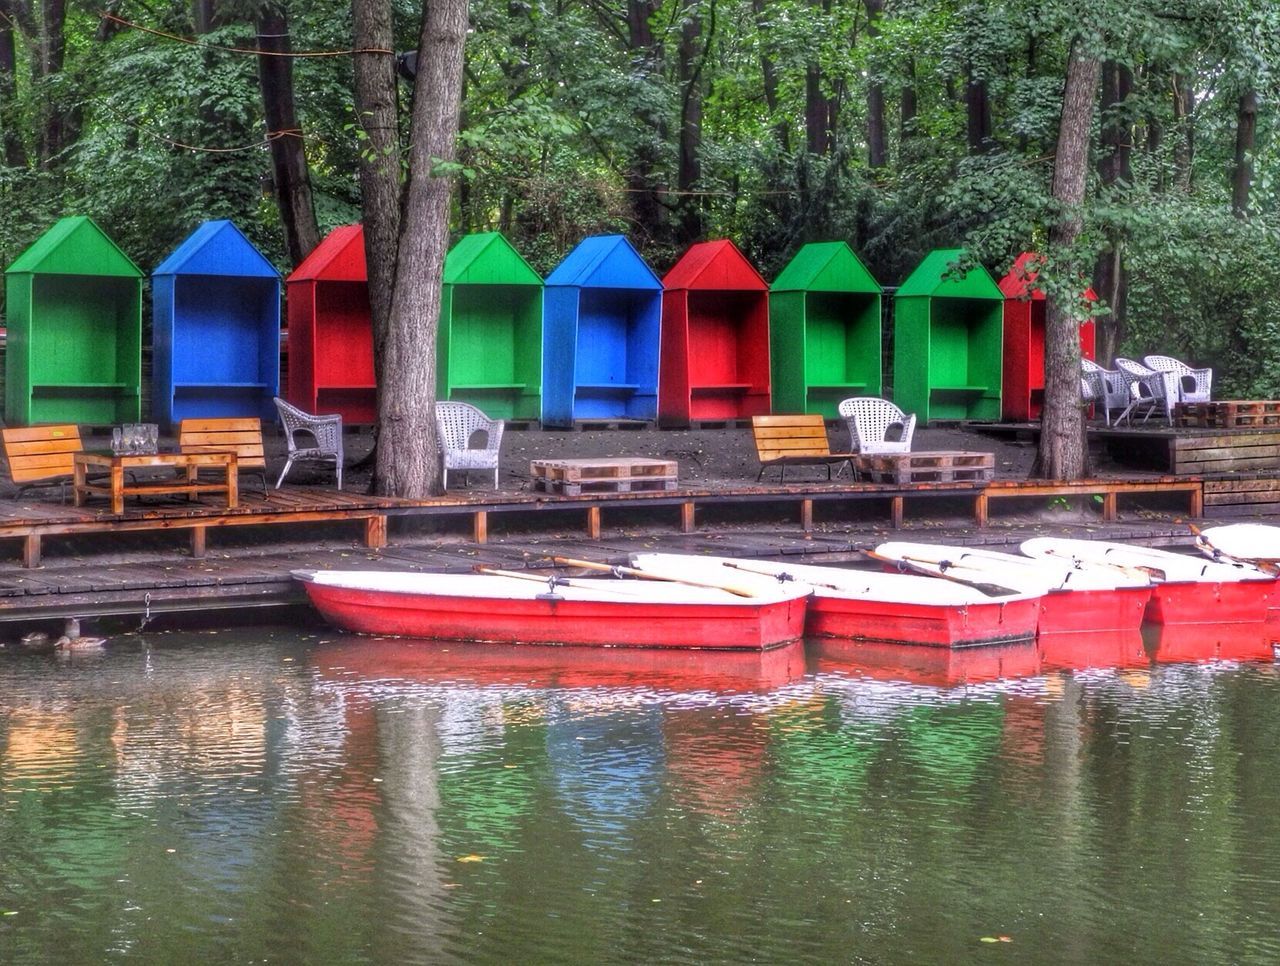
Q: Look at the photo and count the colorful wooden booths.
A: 9